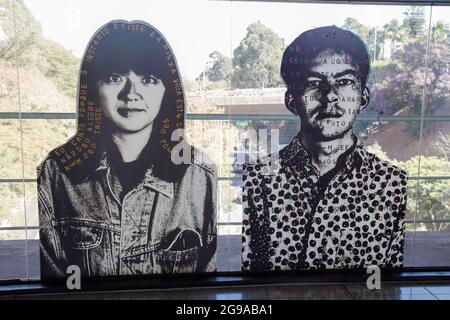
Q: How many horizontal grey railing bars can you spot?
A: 3